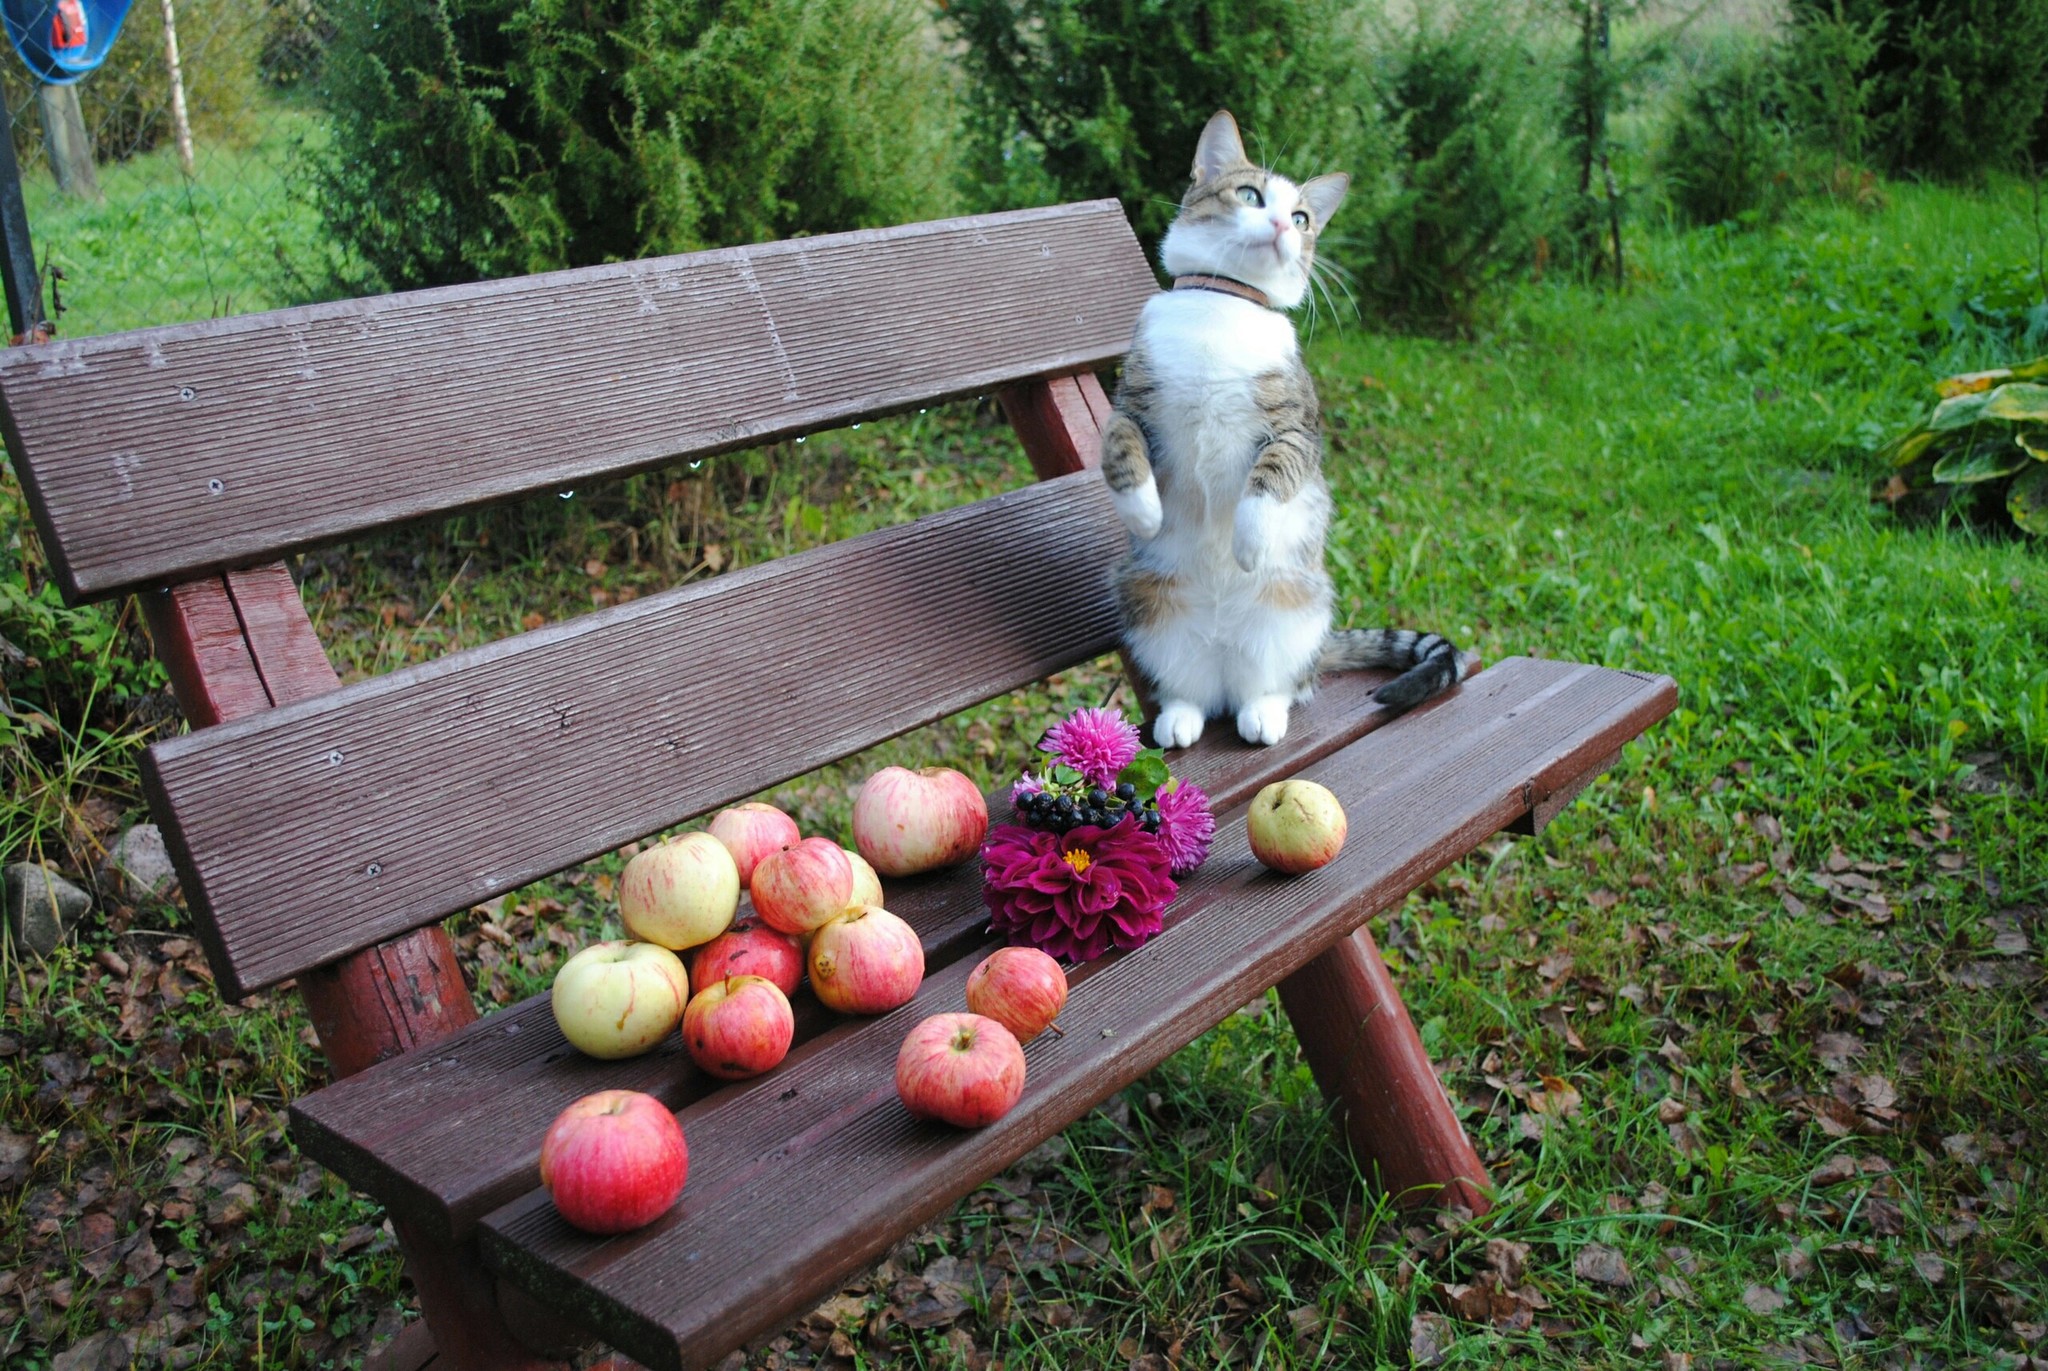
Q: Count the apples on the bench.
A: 13